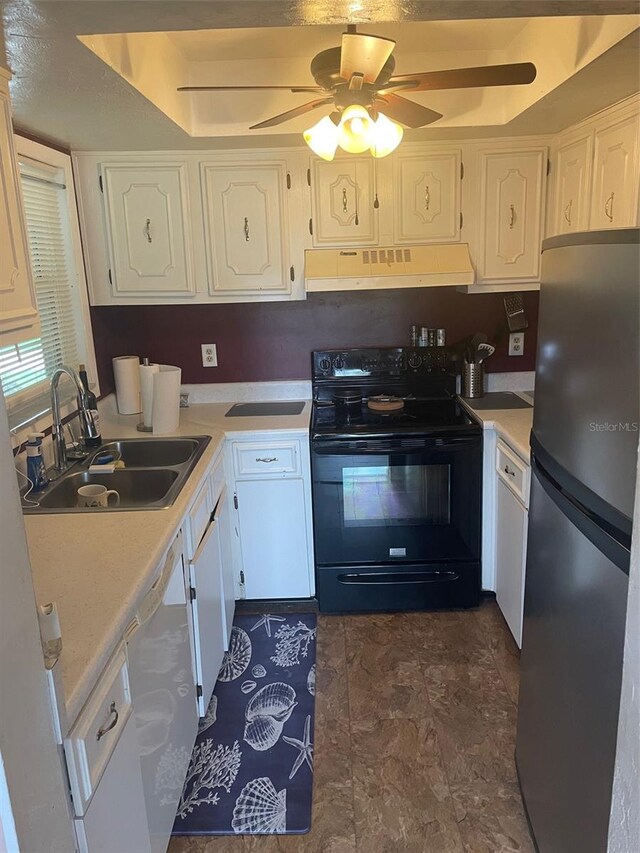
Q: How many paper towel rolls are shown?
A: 2